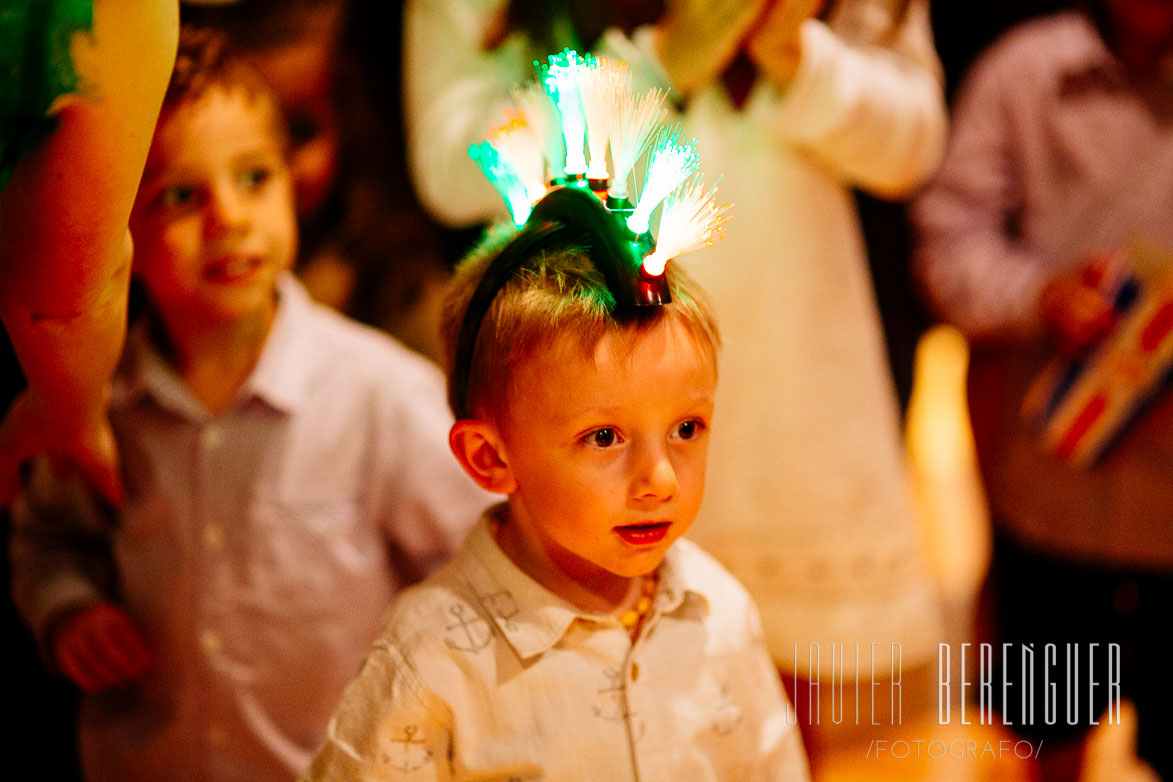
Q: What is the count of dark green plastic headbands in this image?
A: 1